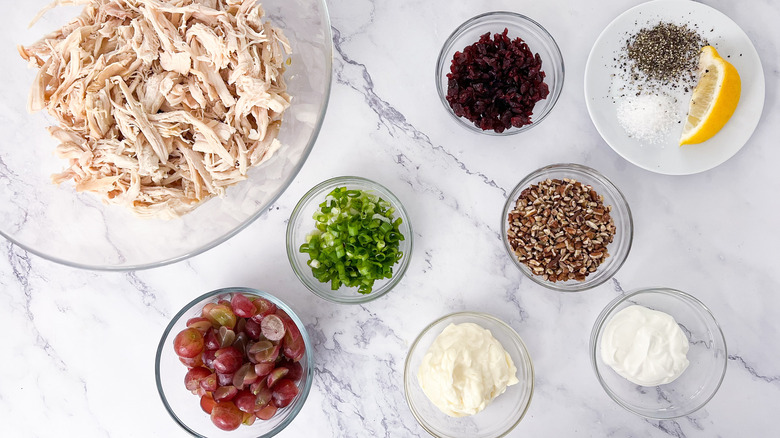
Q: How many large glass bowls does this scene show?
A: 1